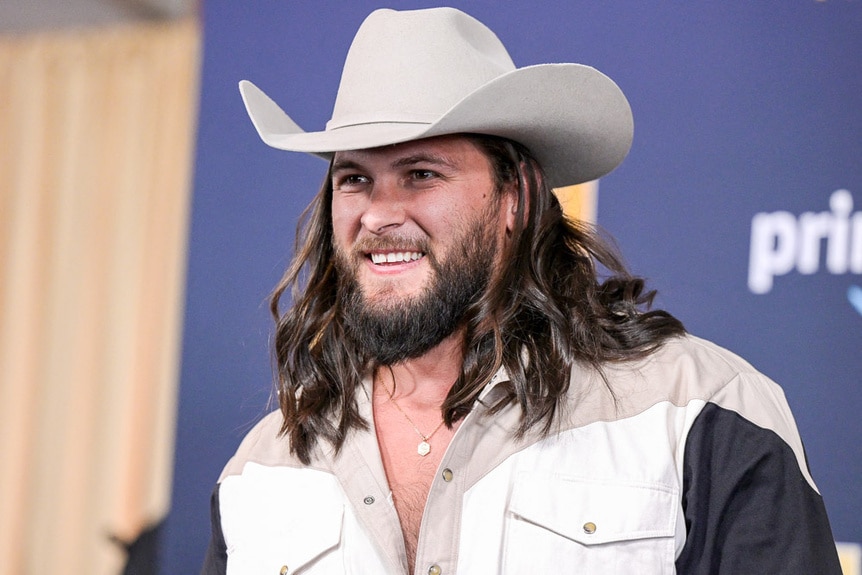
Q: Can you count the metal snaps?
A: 5